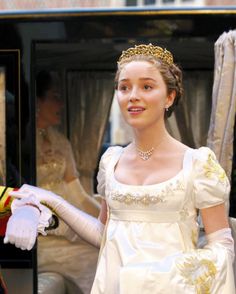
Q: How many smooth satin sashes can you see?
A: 1